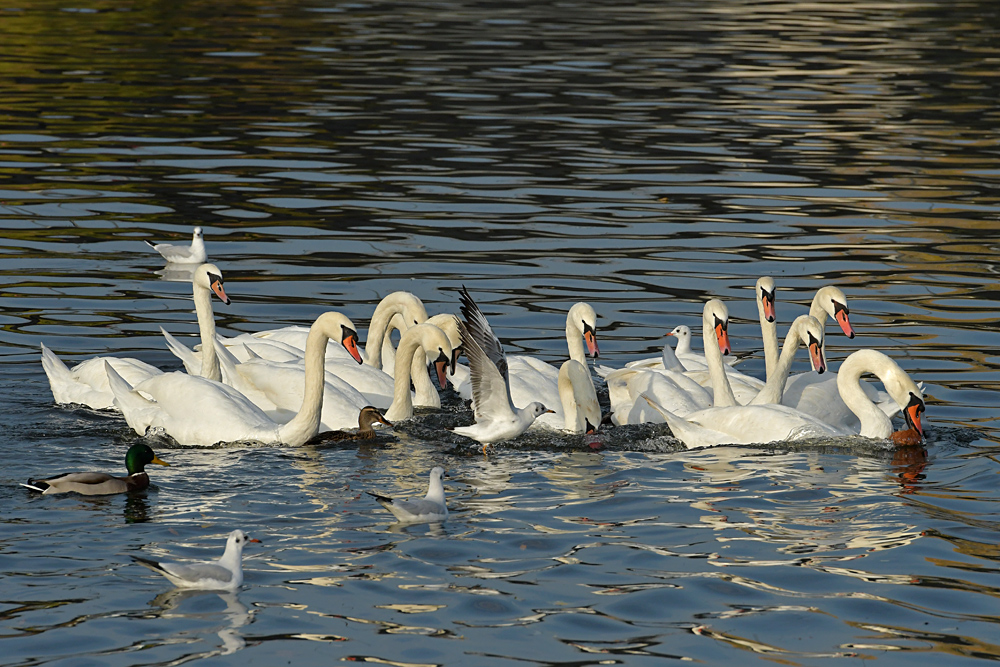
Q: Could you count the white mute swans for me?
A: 13